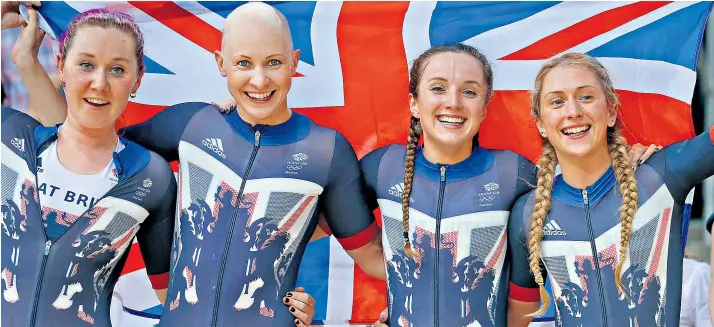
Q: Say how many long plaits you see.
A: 3